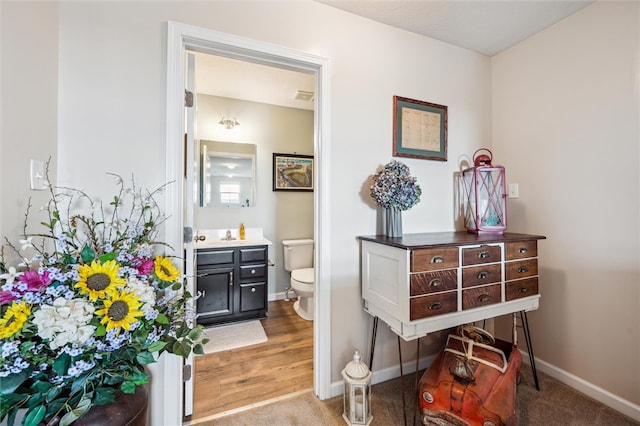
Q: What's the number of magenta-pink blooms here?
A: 3